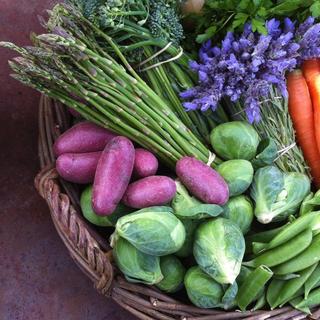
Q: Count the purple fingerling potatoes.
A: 6